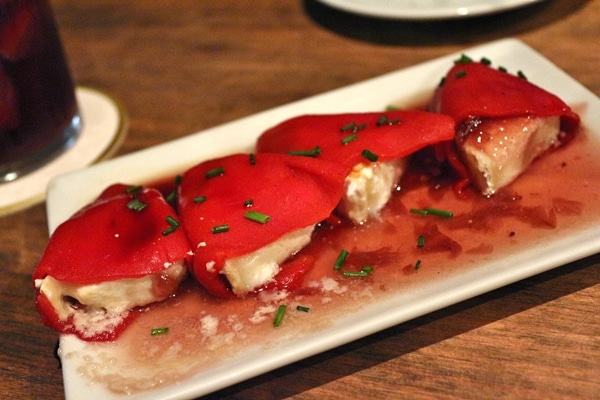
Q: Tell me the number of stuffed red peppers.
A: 4